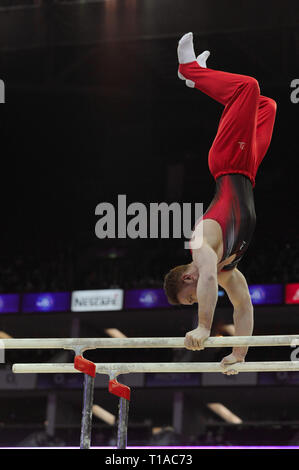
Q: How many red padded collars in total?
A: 2